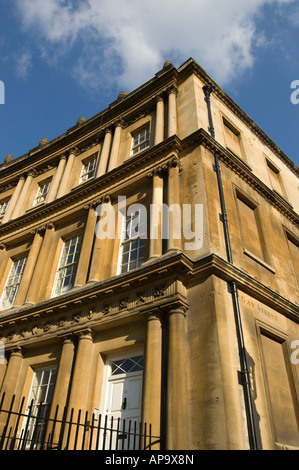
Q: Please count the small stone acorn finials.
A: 5